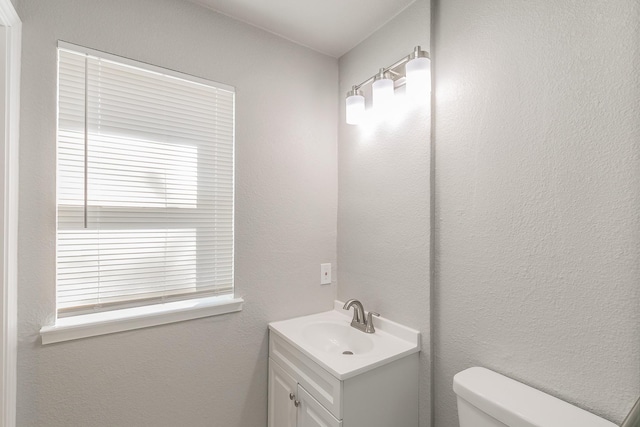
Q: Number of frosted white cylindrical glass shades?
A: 3